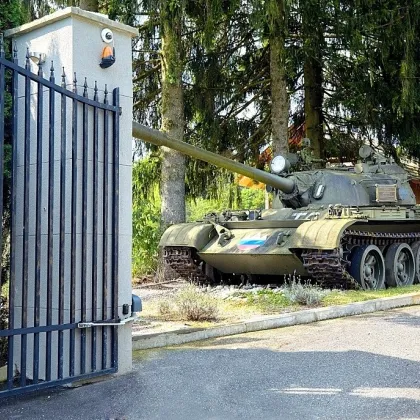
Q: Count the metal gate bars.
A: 11